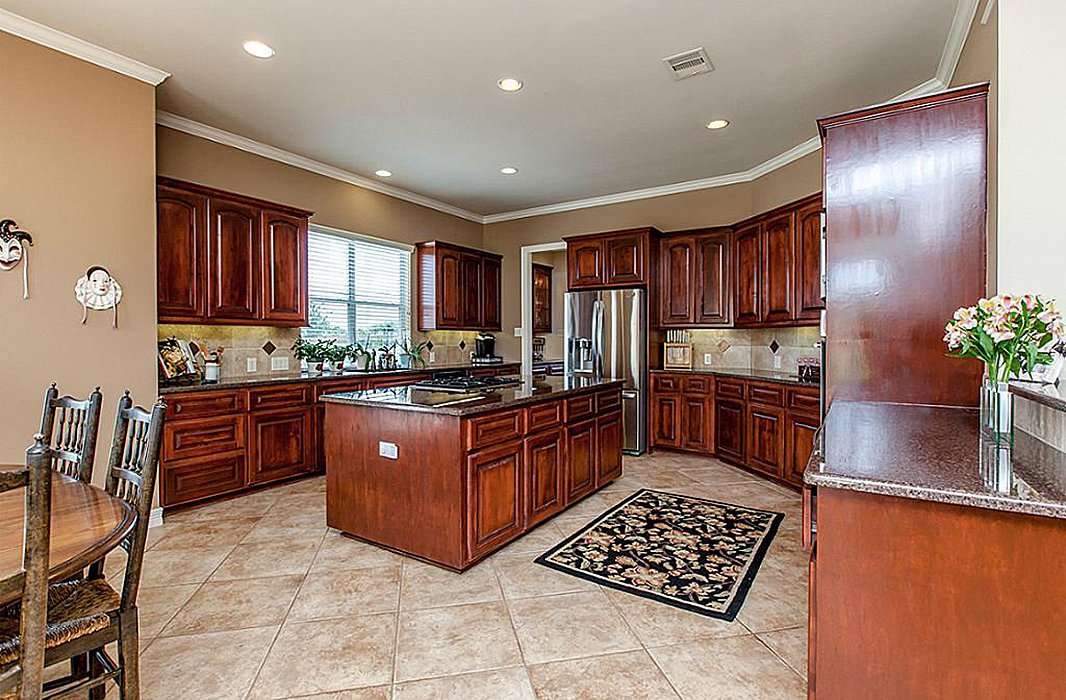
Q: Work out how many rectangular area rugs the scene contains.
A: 1